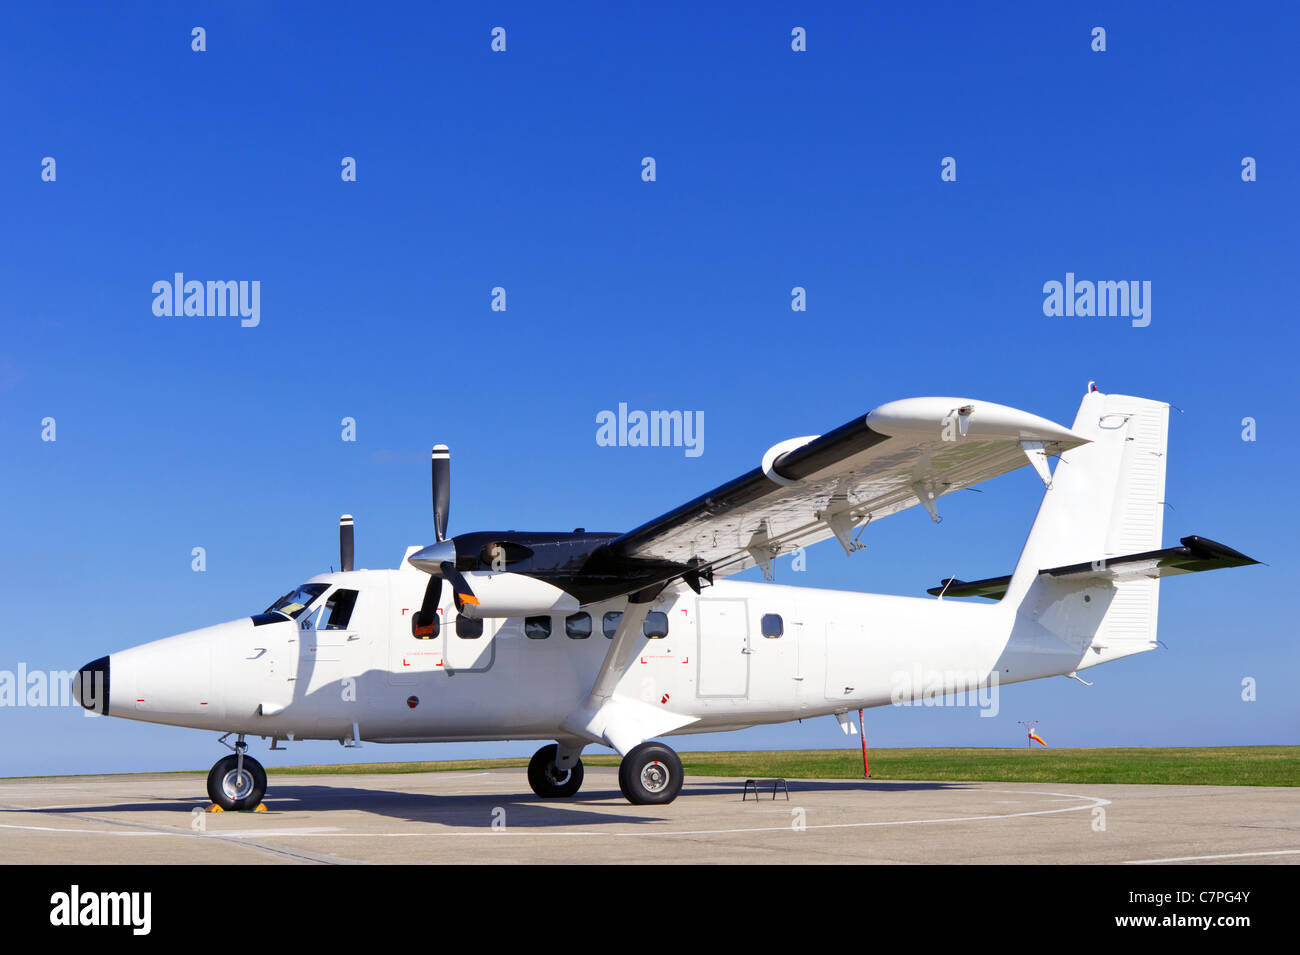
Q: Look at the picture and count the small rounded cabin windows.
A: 7